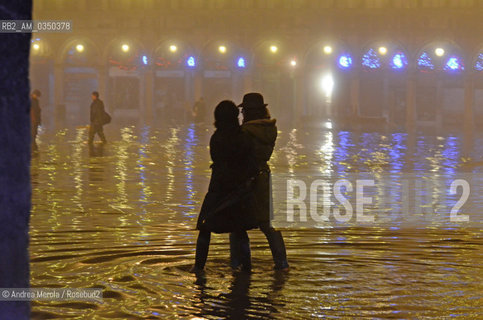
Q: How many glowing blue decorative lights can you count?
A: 9